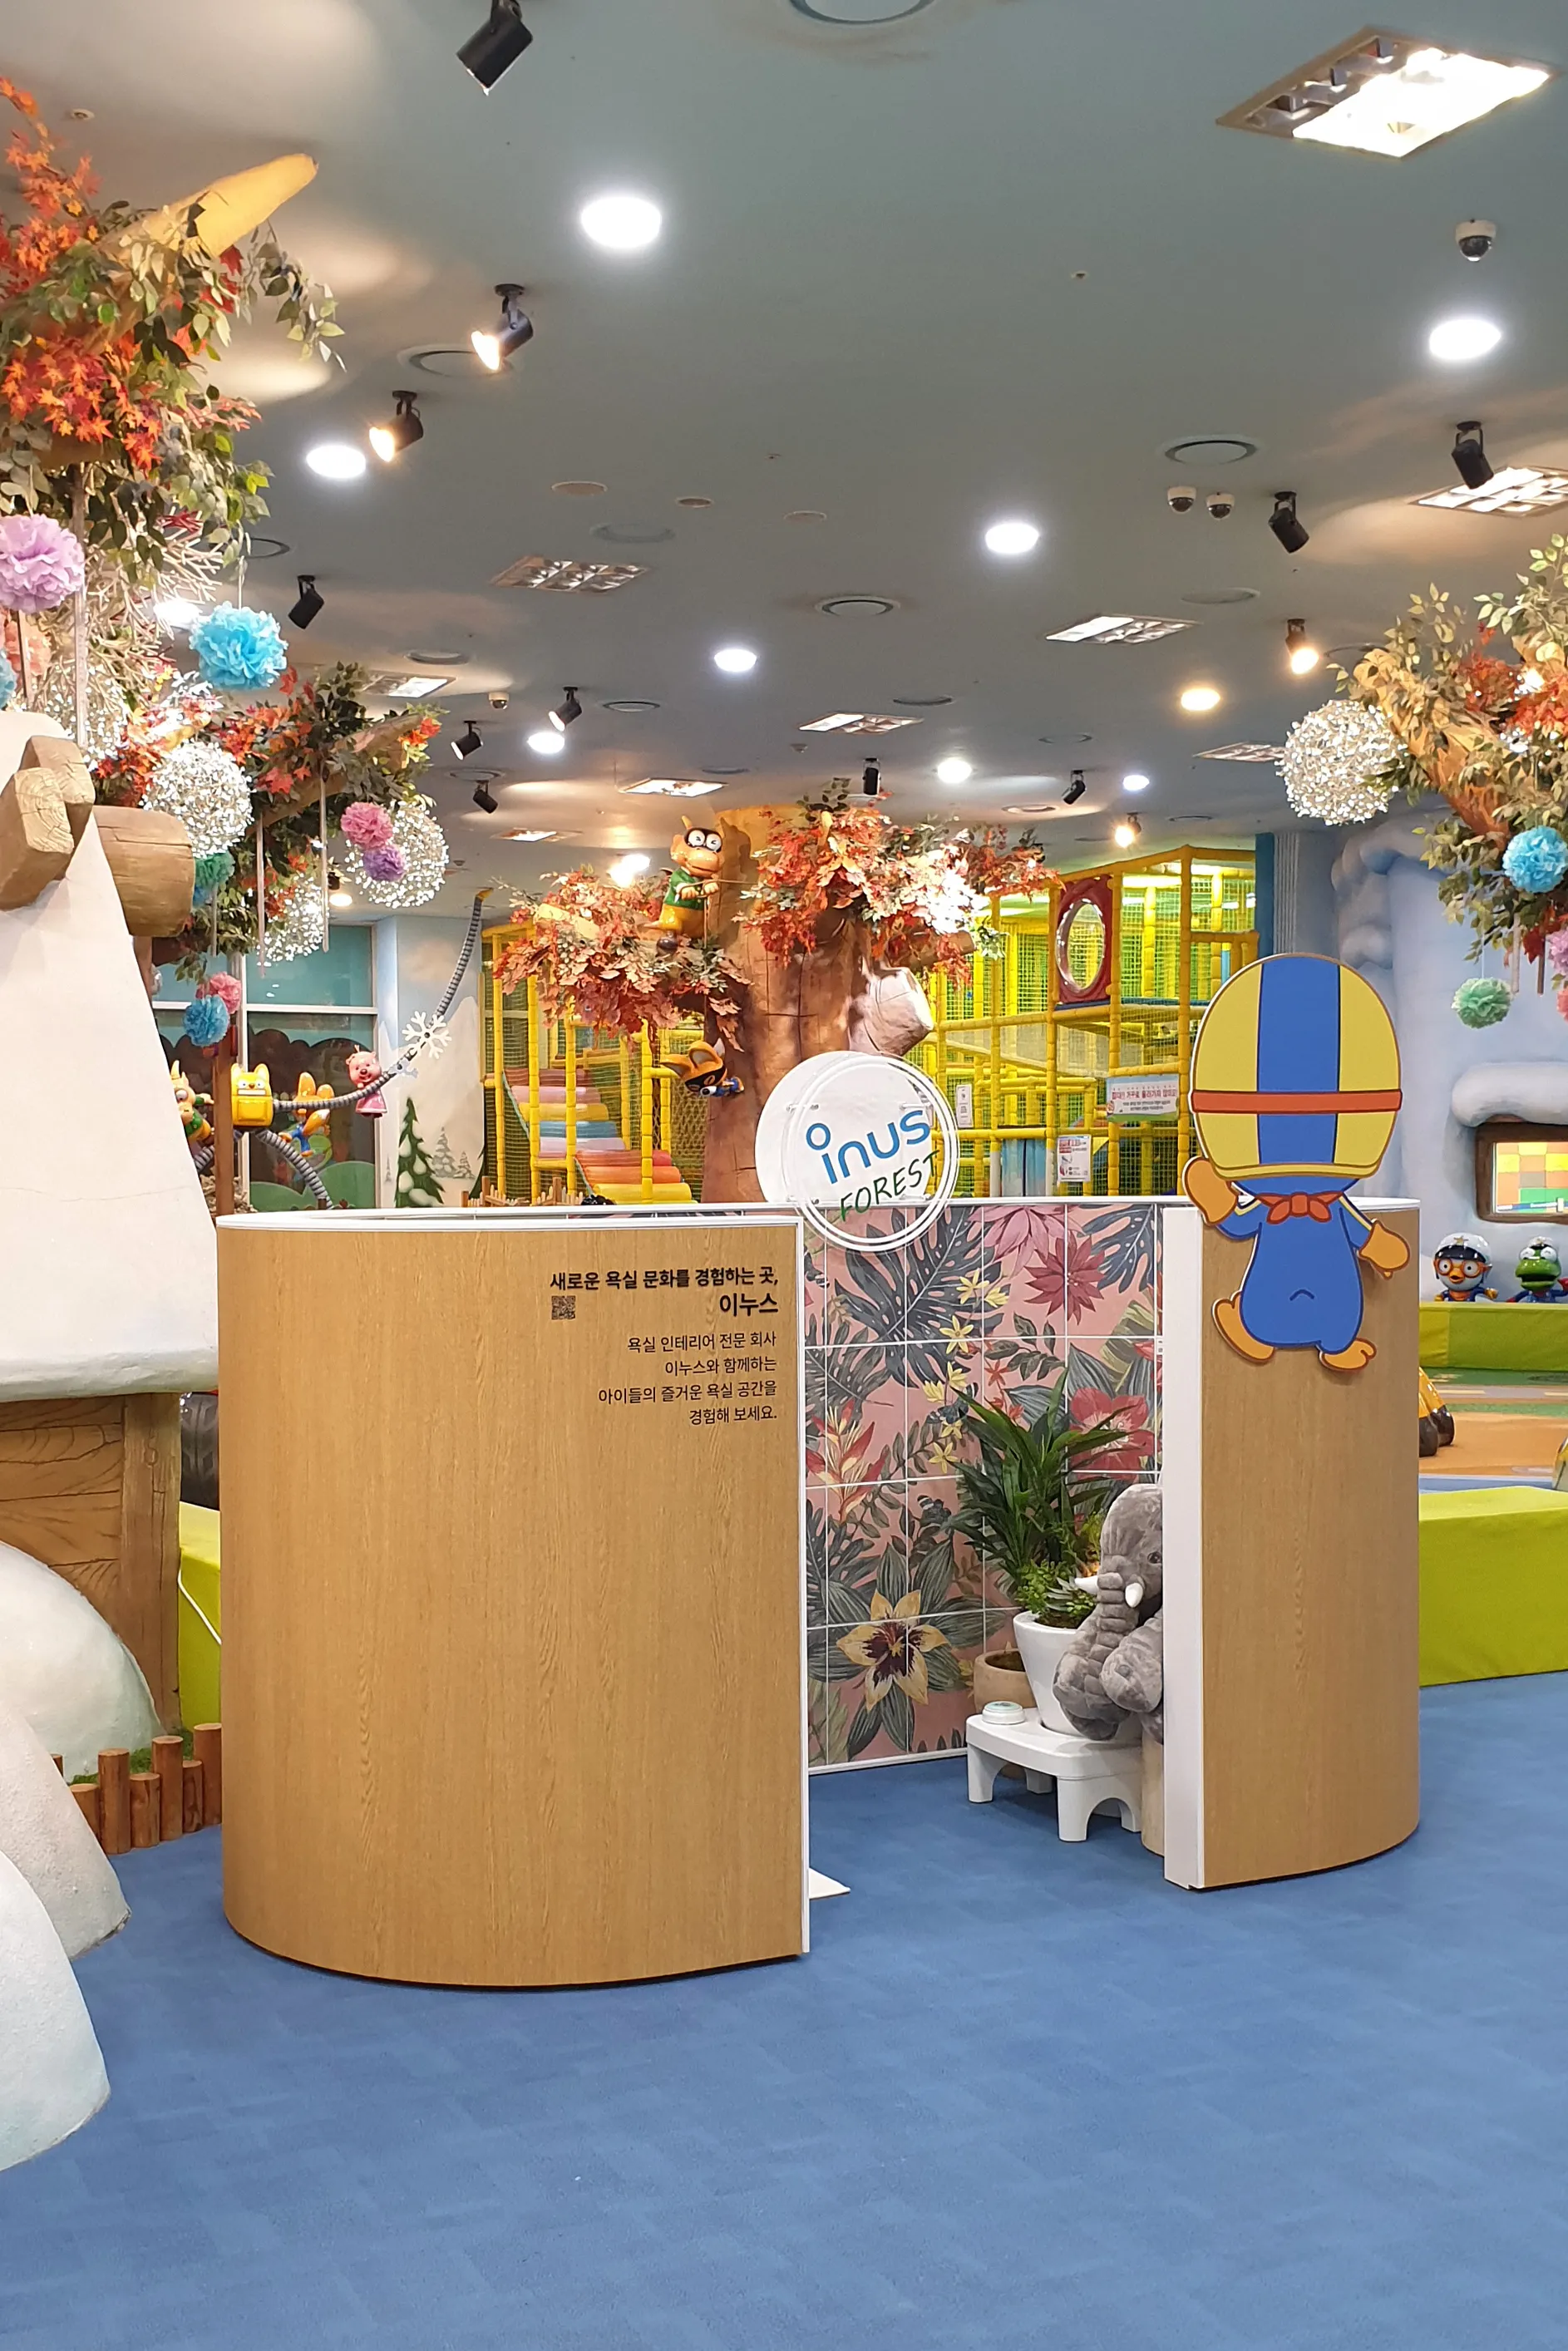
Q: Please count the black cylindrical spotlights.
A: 13